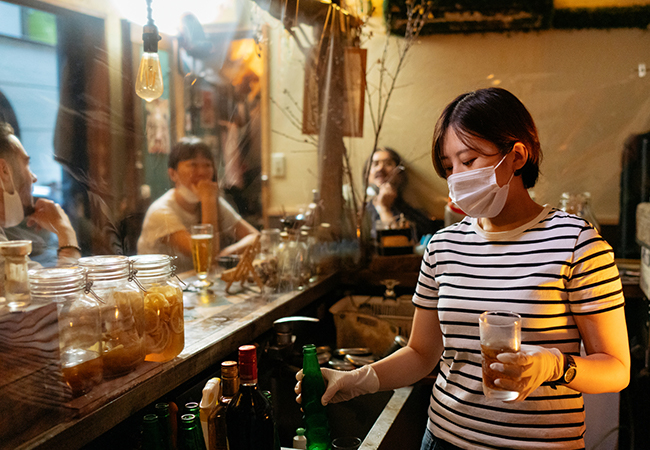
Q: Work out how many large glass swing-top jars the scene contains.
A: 3